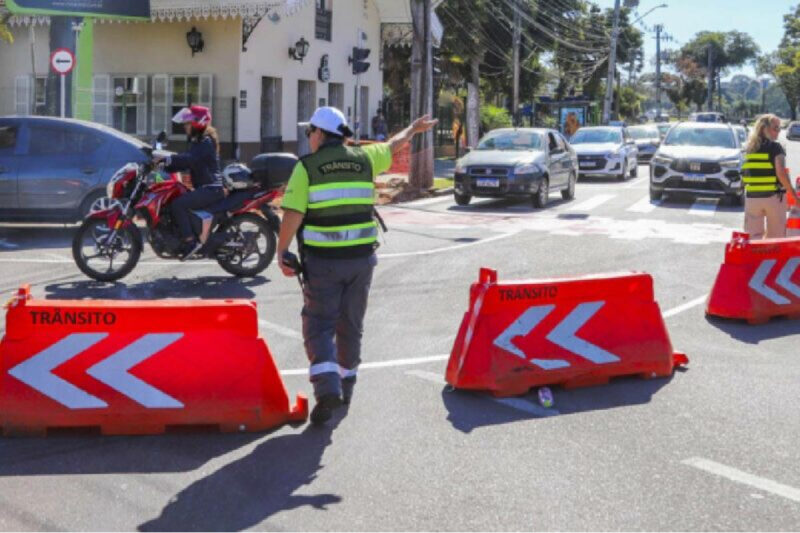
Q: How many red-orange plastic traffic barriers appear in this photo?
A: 3